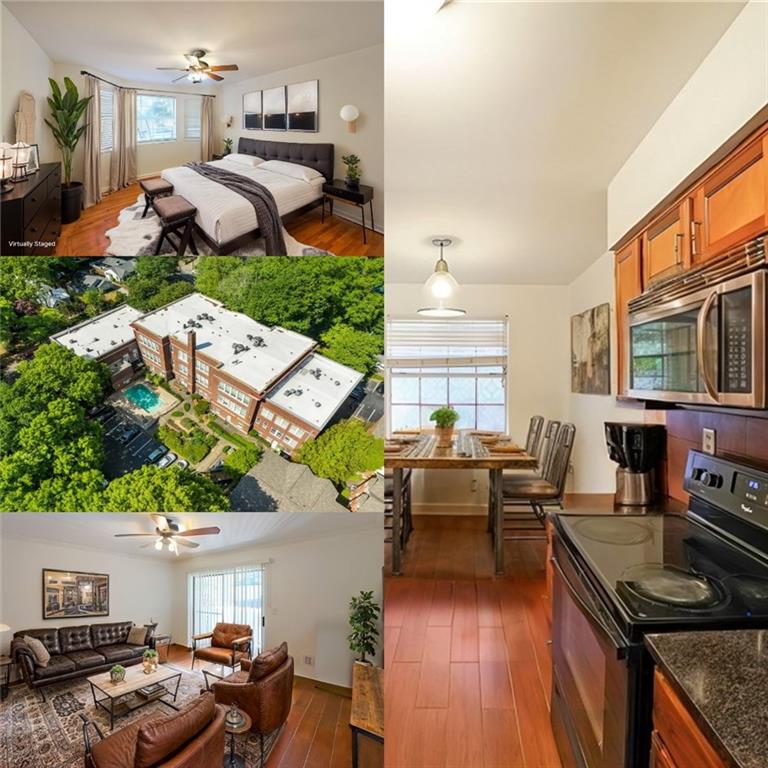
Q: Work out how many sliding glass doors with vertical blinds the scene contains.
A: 1